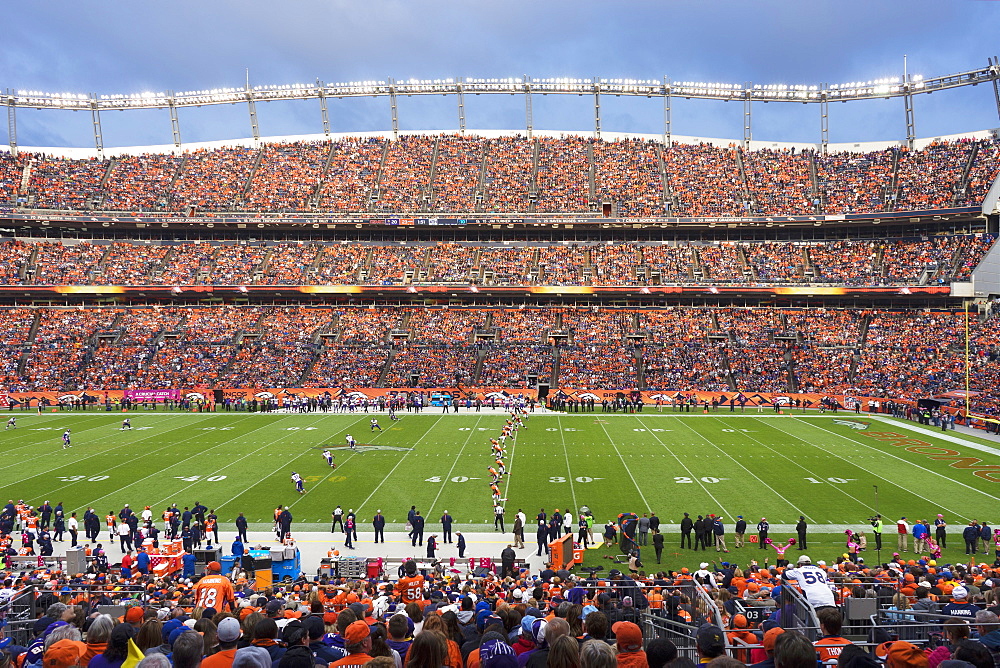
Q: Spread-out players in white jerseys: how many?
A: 8